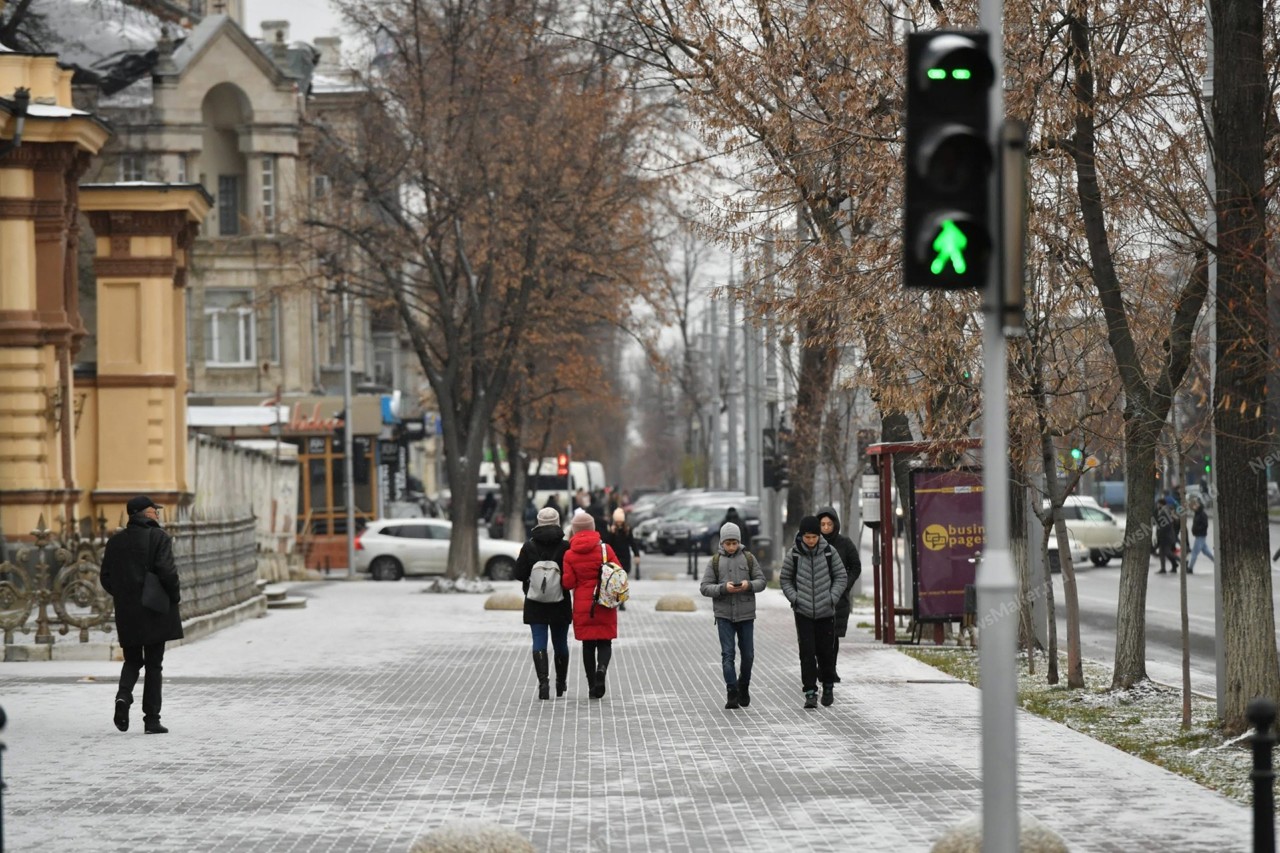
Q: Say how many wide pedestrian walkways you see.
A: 1